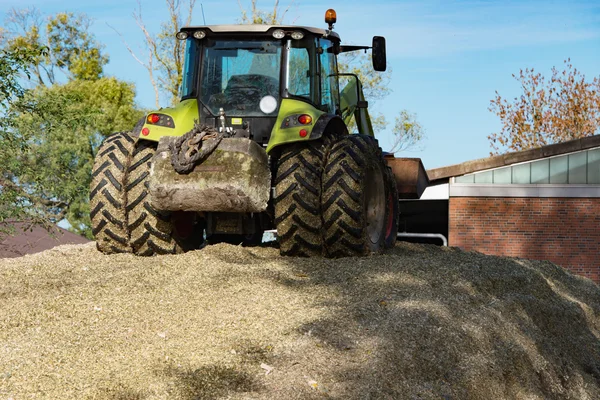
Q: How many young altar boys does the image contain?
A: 0